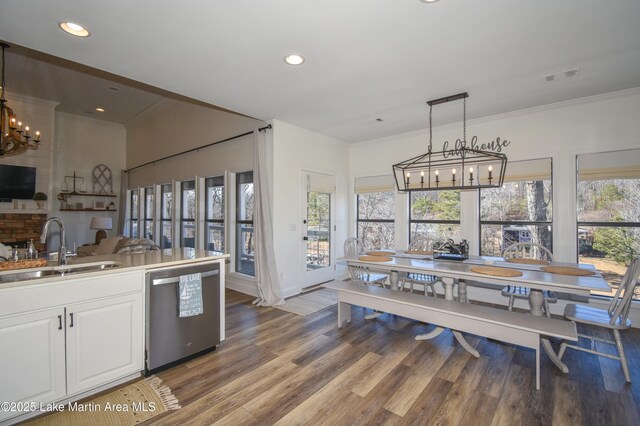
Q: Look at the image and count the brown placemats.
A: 6